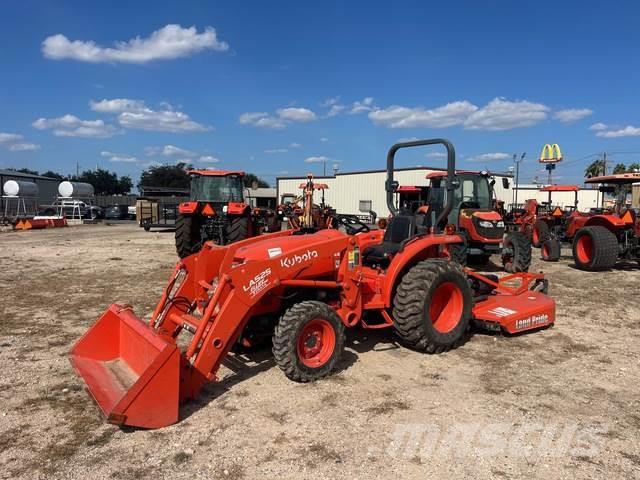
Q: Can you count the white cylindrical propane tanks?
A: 2